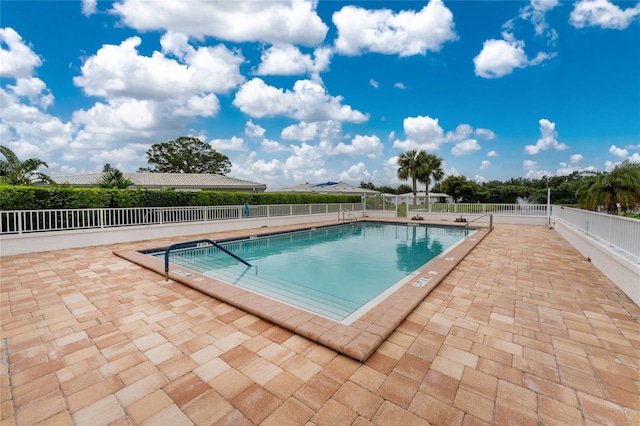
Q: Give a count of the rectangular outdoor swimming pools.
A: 1